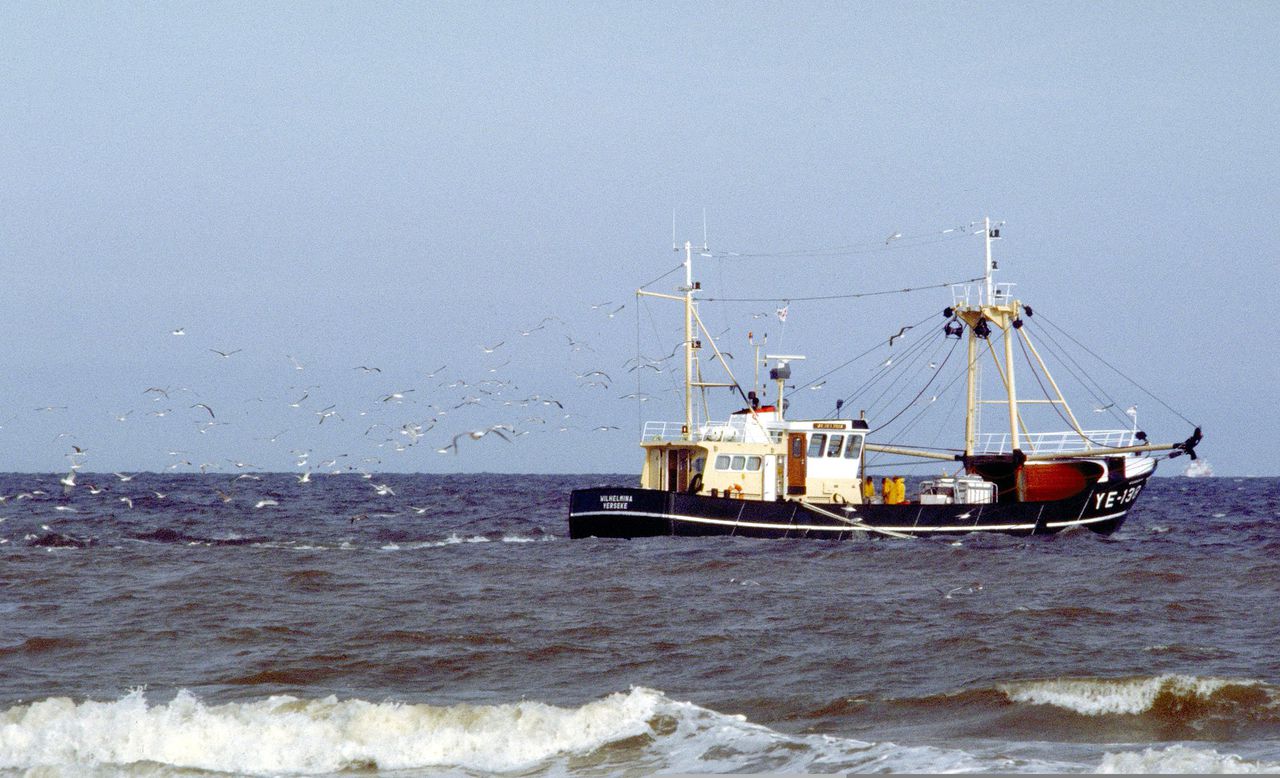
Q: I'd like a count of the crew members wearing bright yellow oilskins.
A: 3